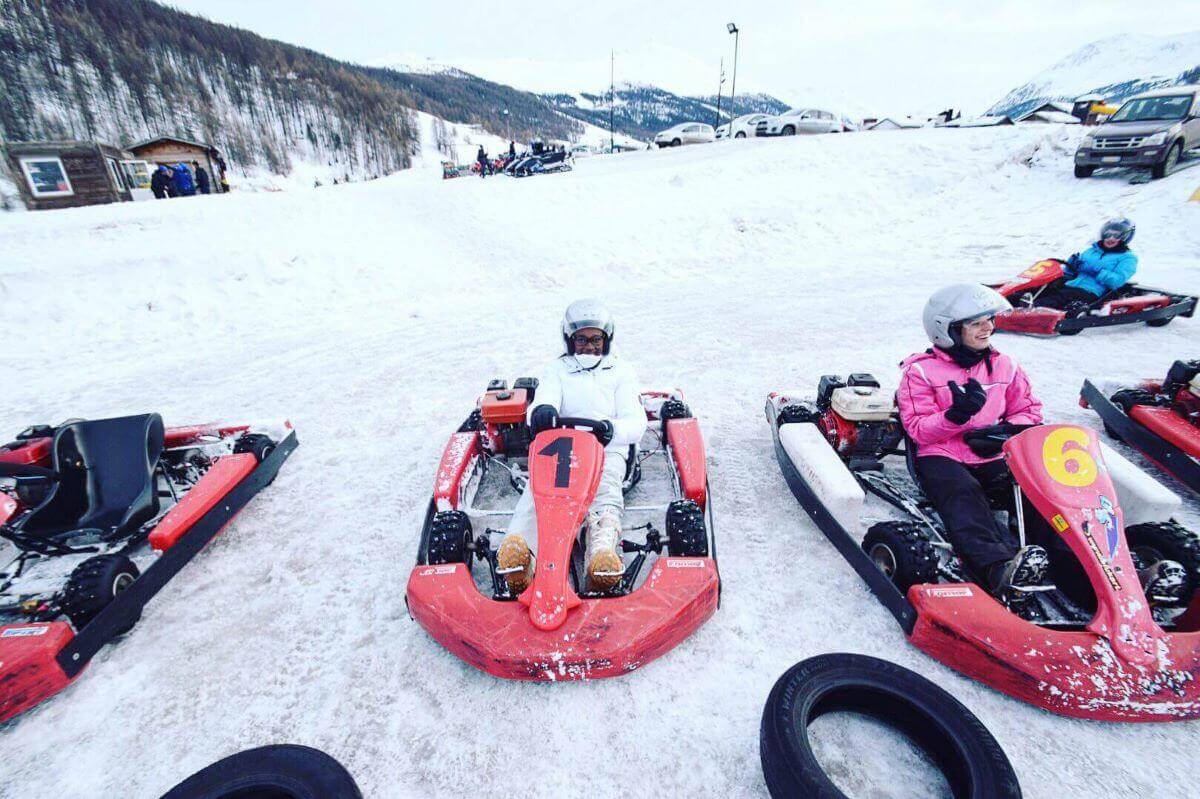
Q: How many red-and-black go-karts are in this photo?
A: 5